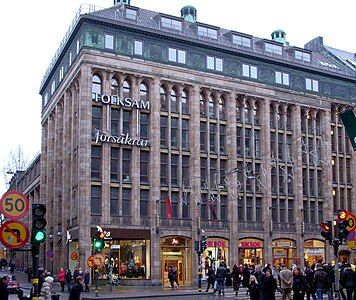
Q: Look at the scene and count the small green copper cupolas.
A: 3